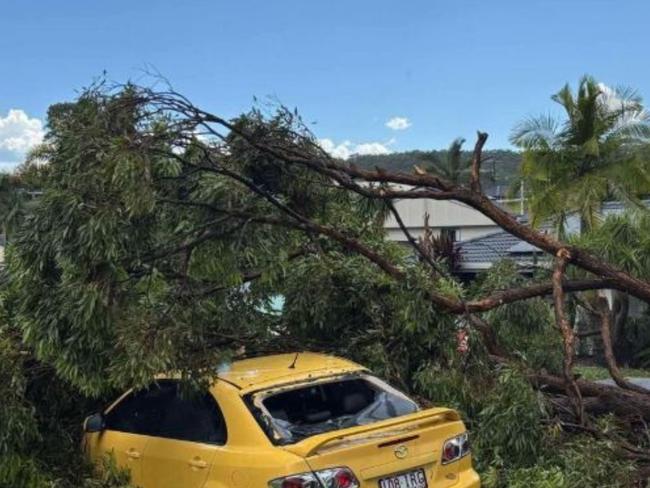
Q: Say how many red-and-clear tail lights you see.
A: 2